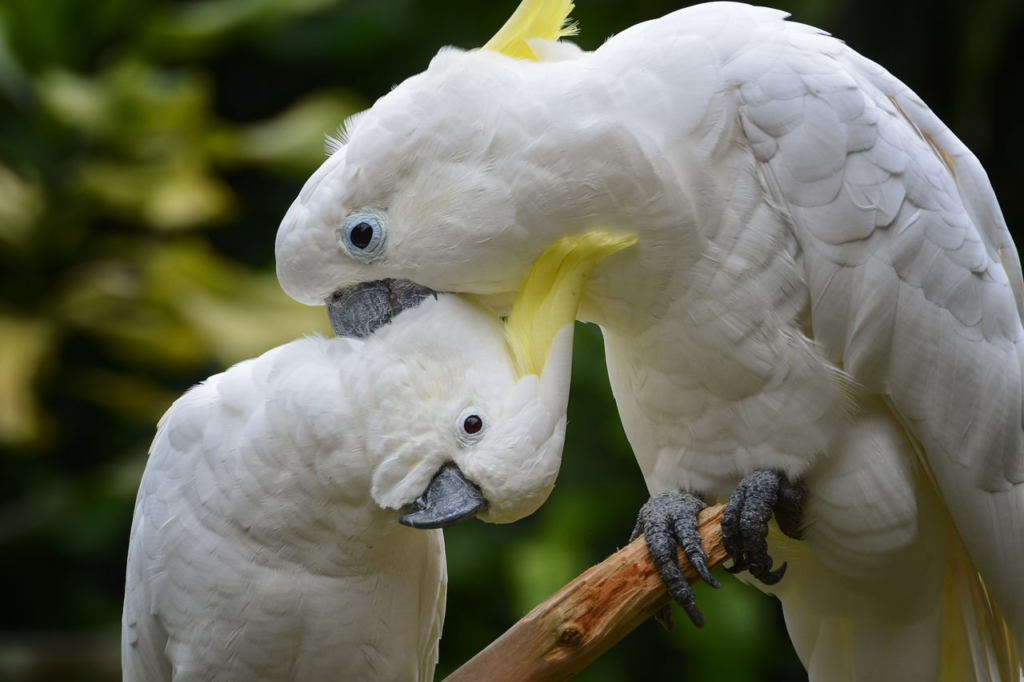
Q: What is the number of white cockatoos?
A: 2